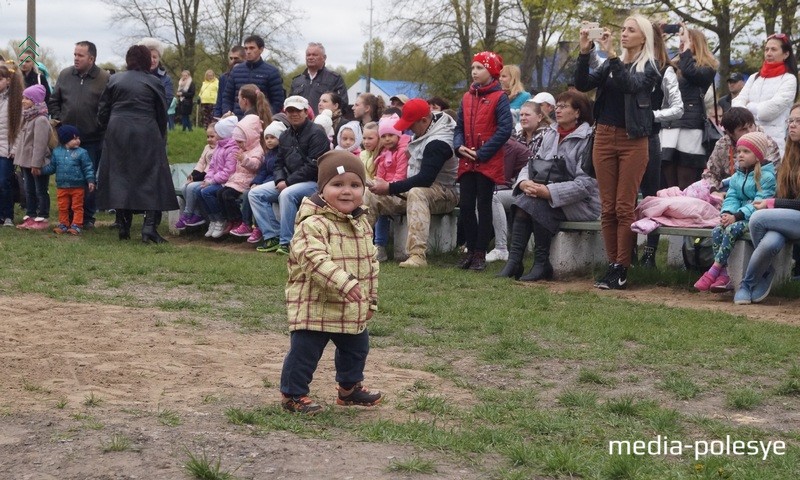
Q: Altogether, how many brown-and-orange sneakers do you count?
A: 2